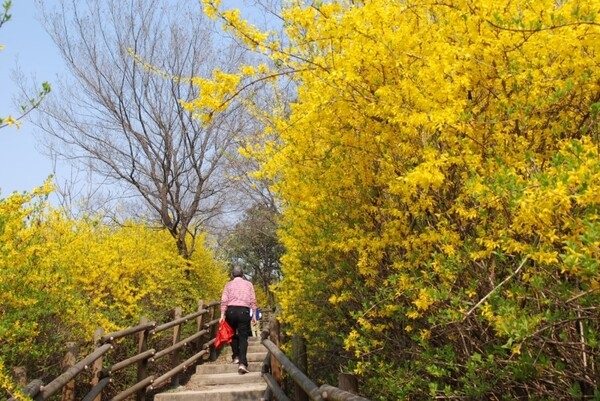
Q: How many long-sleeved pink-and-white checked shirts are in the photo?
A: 1